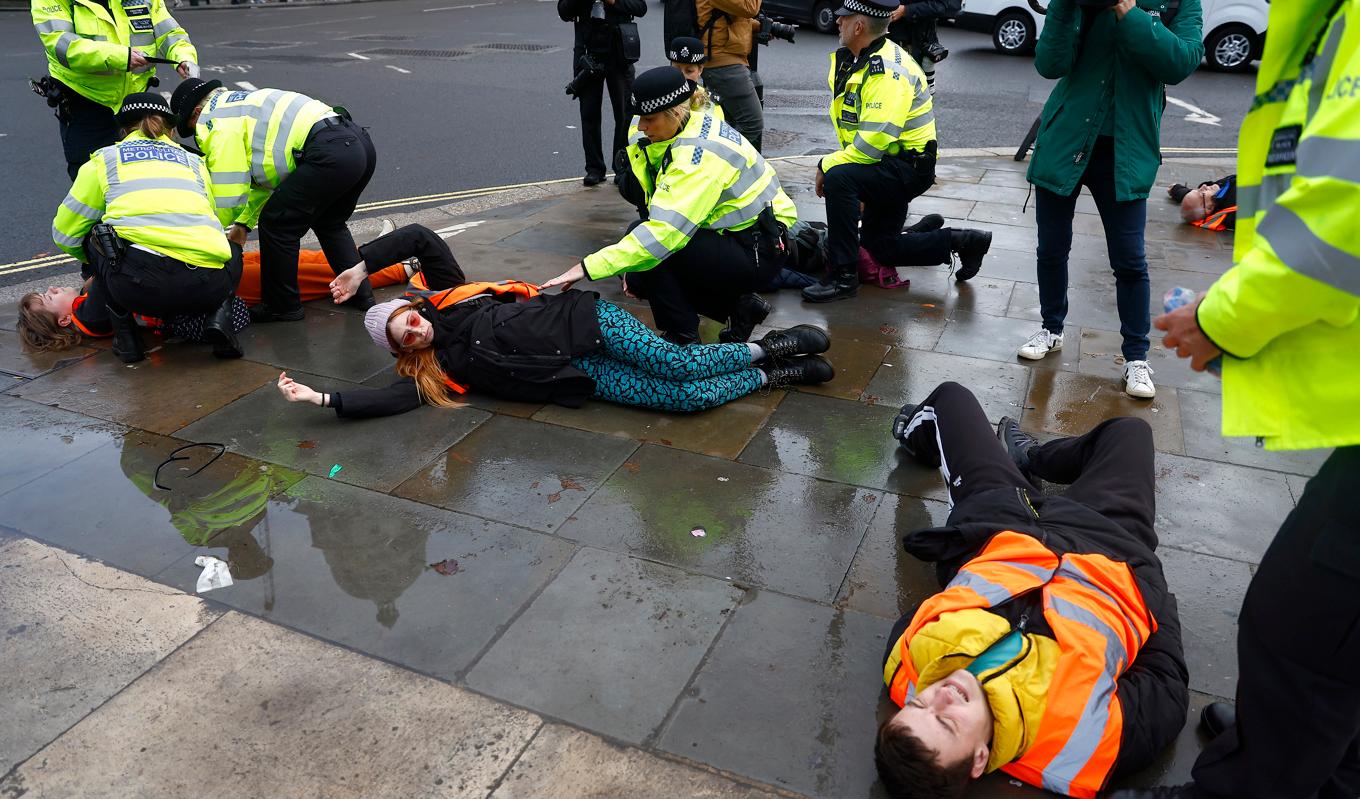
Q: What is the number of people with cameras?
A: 4